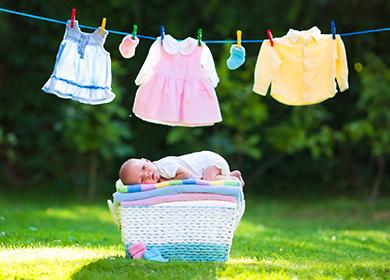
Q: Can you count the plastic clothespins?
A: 8